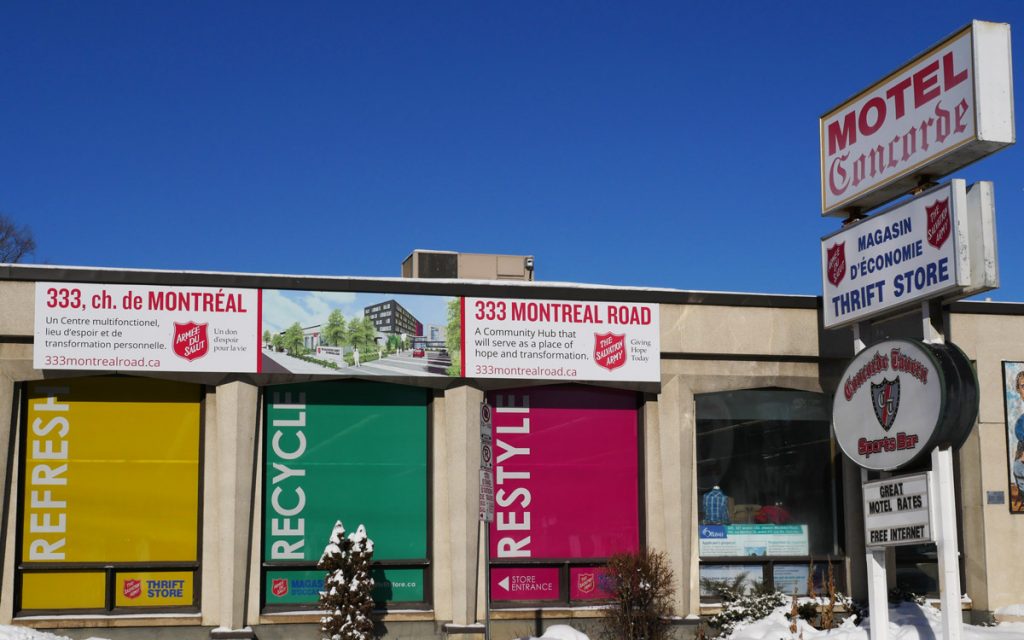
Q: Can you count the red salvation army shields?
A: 7